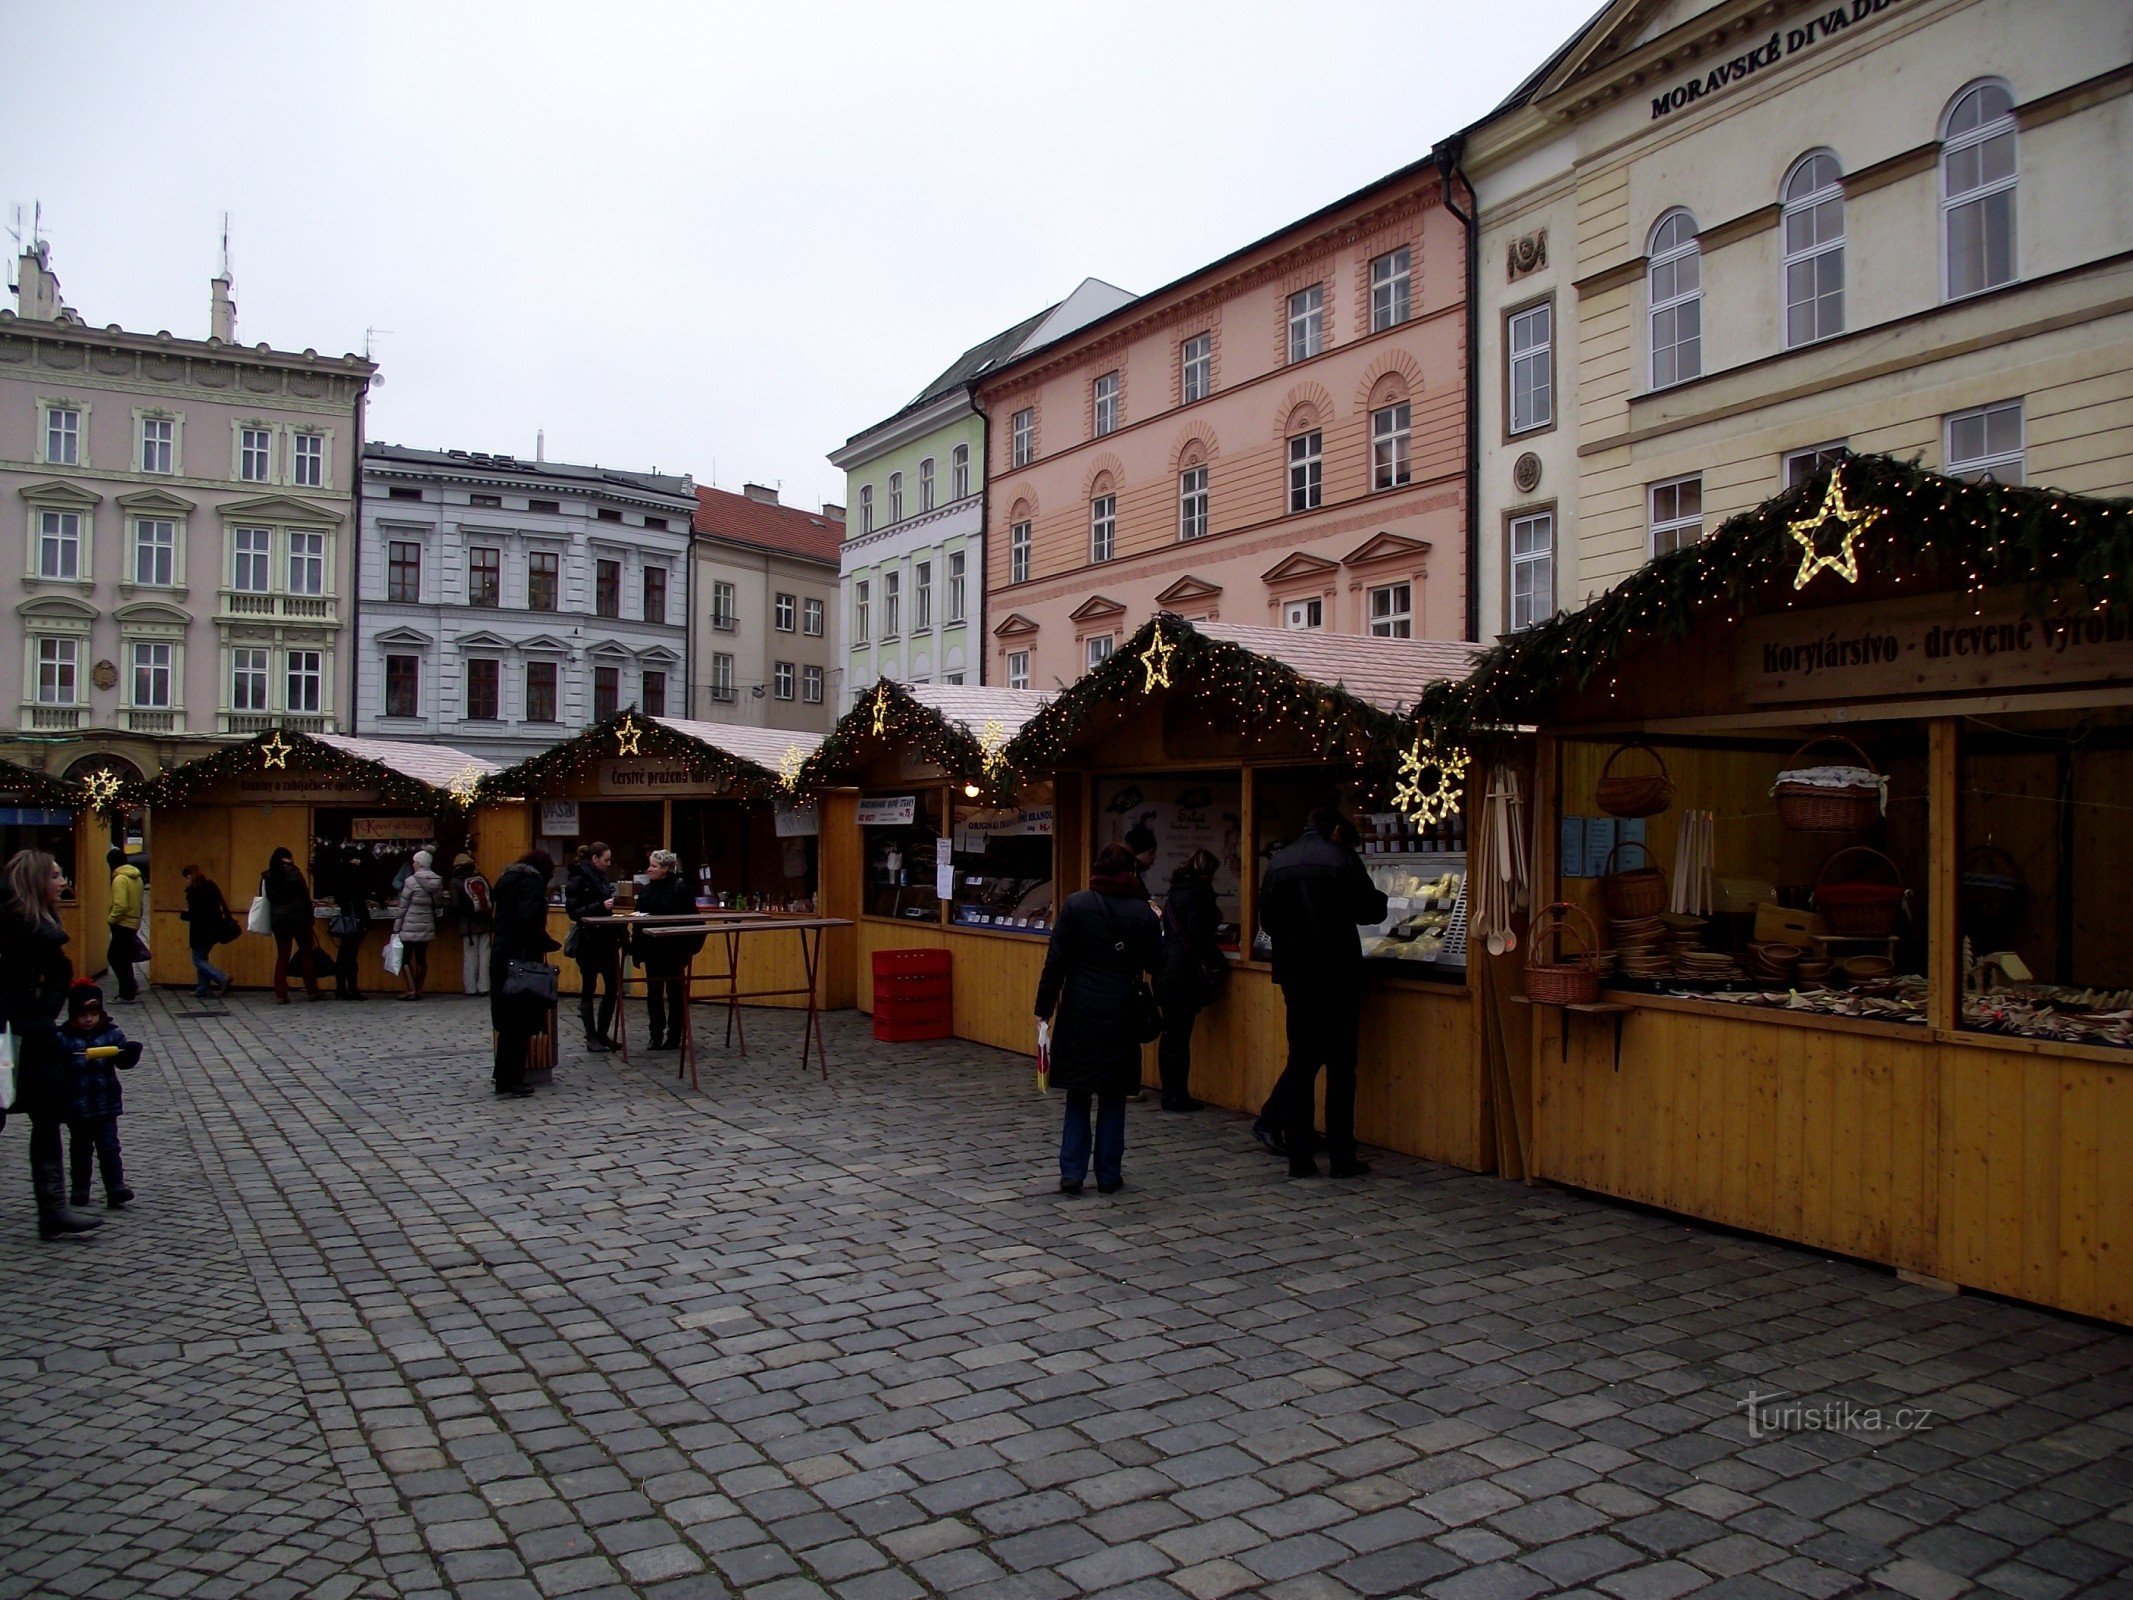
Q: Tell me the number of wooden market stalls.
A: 6